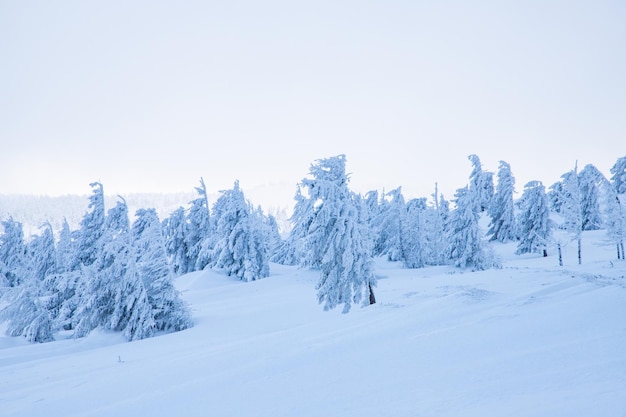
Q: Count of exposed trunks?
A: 6